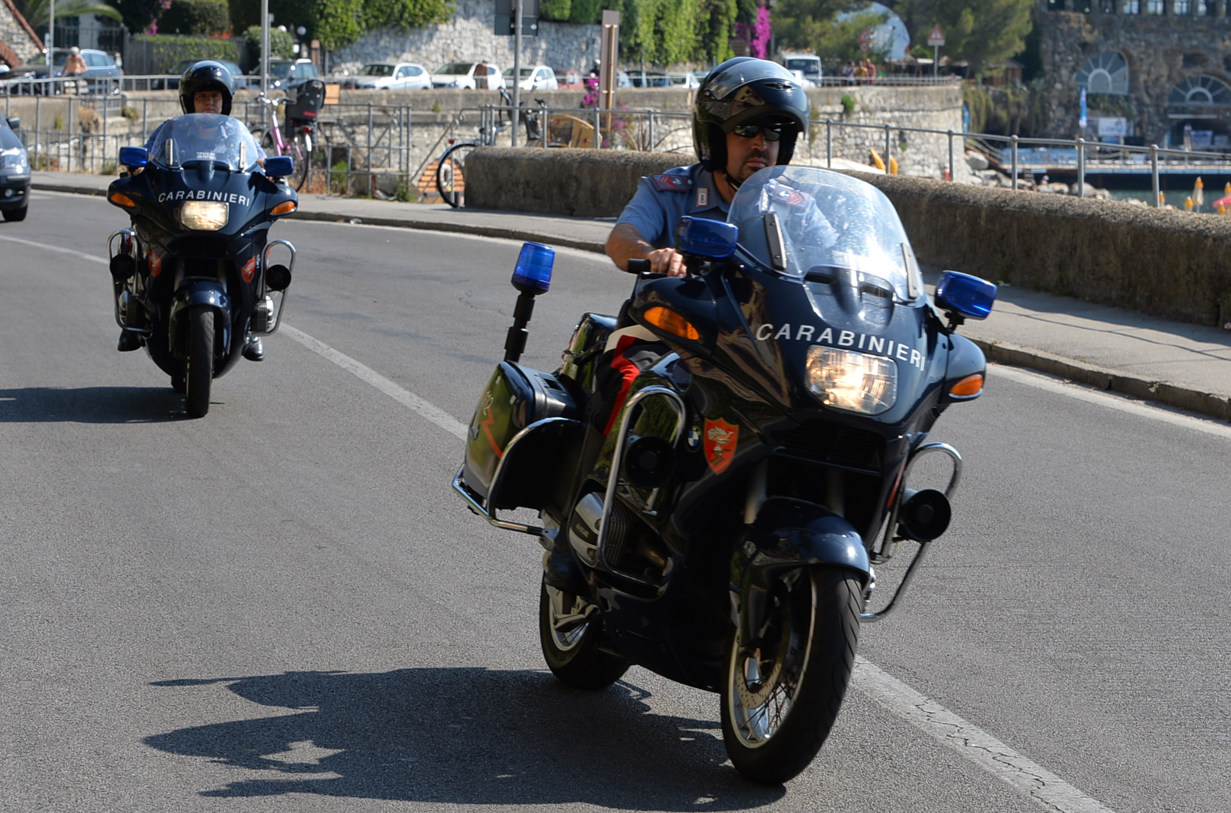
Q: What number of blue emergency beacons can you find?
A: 5